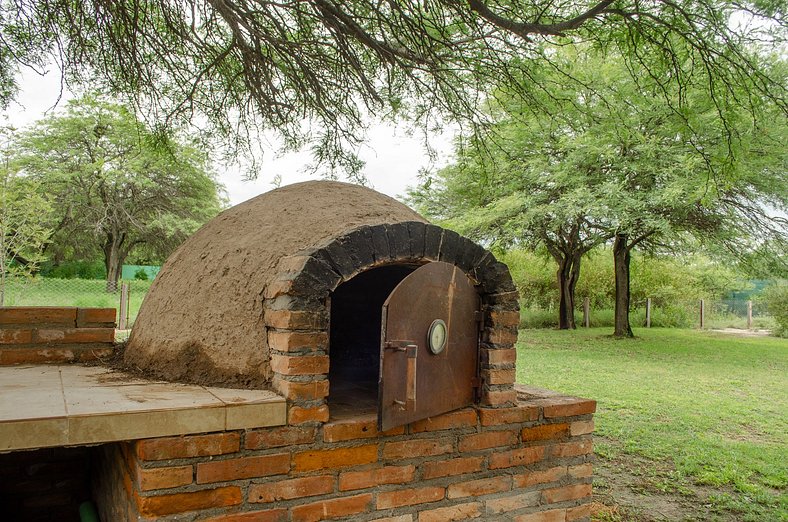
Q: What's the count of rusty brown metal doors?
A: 1